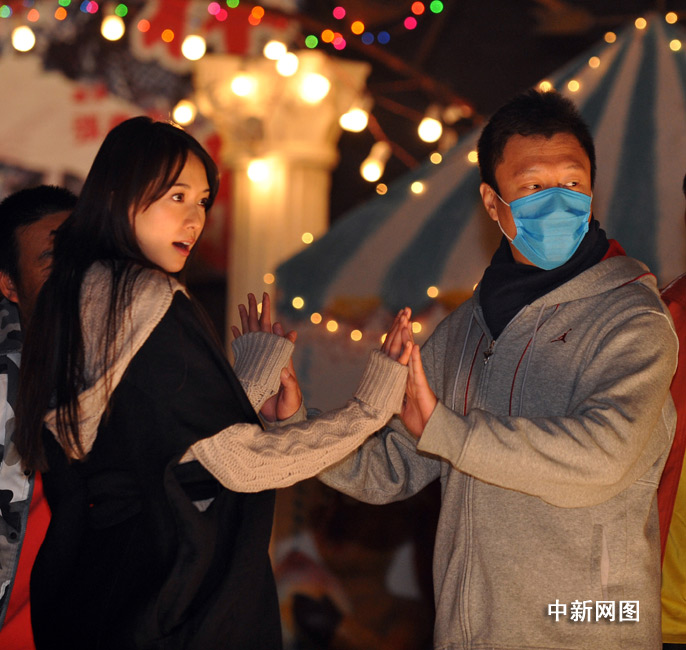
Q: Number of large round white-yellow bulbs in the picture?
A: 12